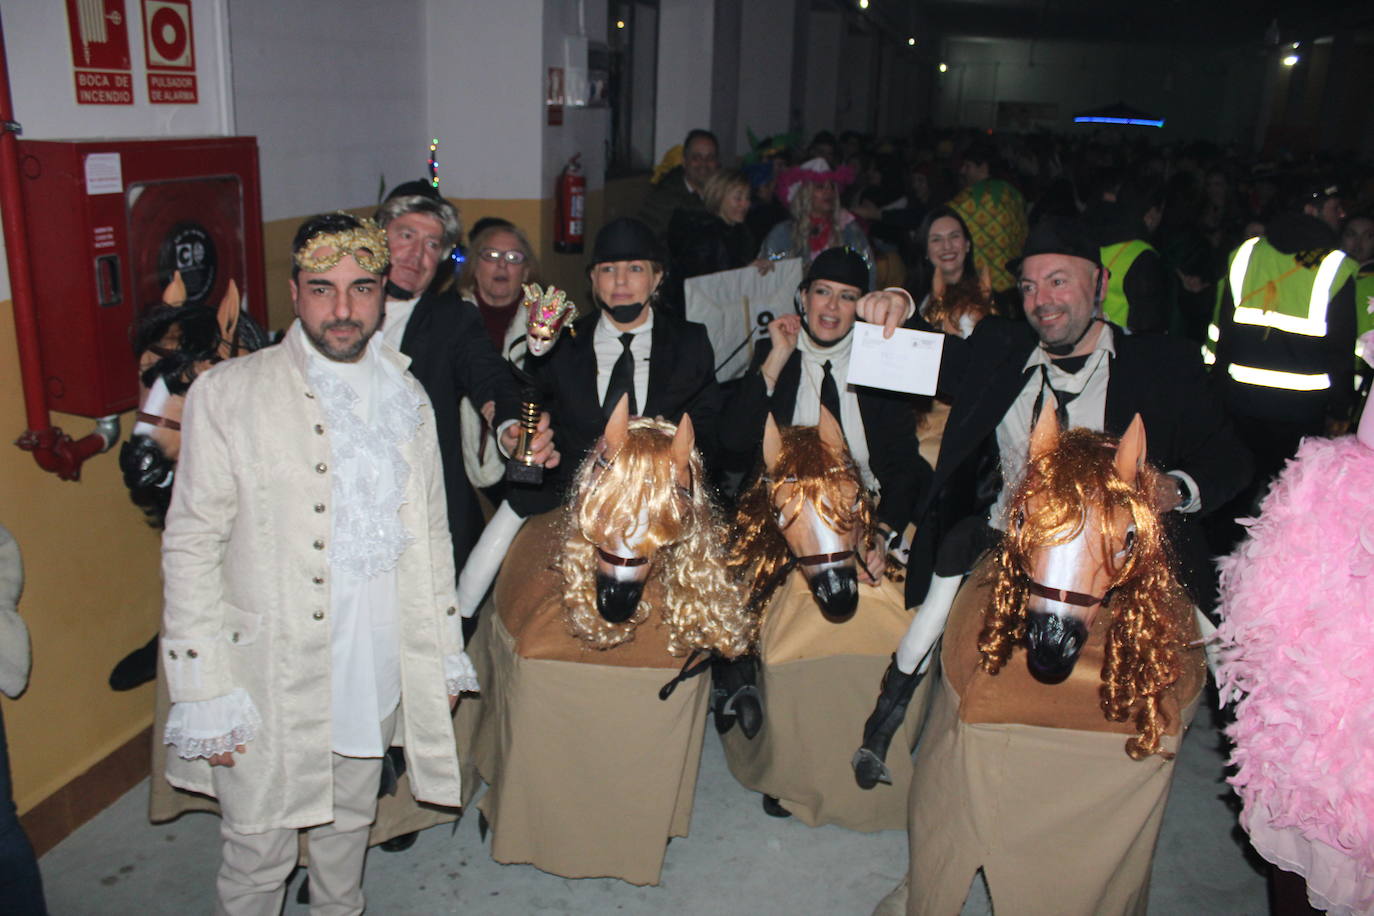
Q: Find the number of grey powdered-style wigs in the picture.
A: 1